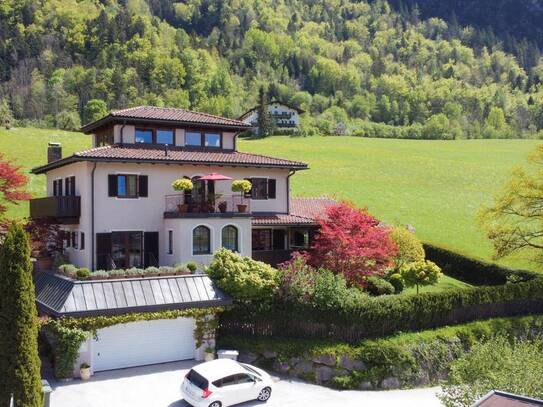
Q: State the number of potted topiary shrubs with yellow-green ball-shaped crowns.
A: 2